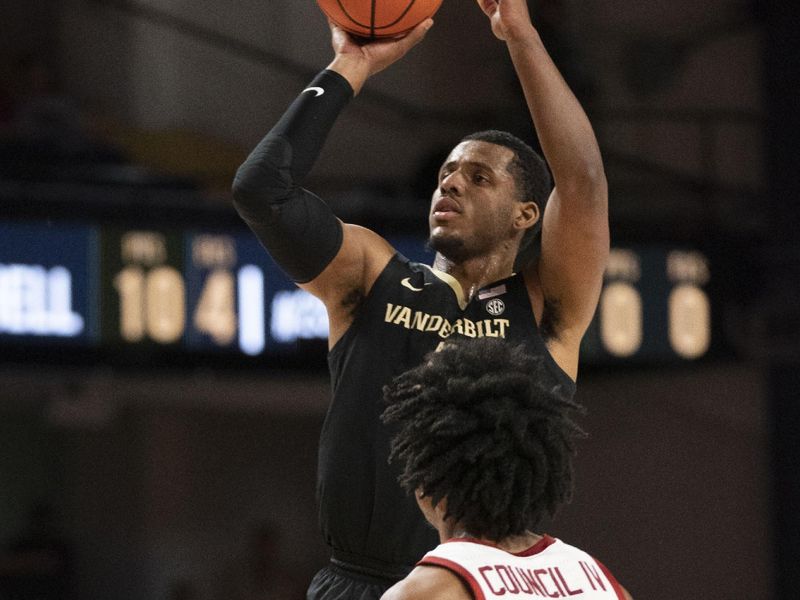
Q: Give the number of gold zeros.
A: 3